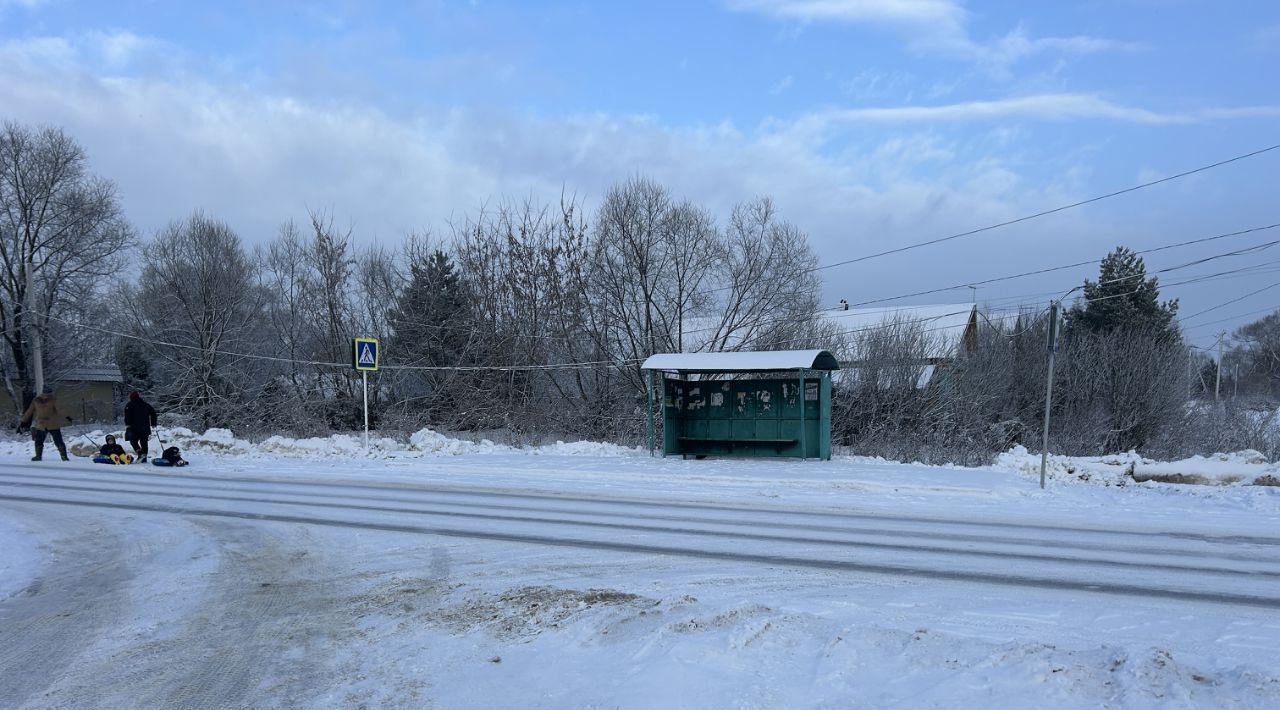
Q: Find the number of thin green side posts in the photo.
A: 2